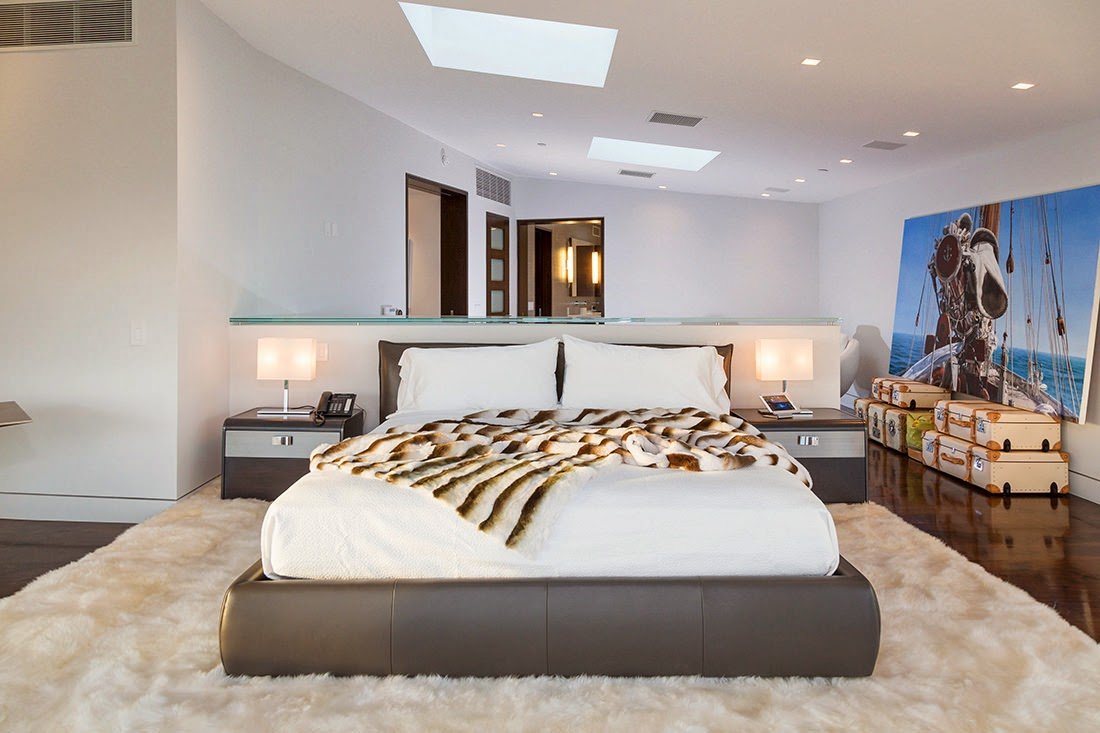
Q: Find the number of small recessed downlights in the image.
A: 10